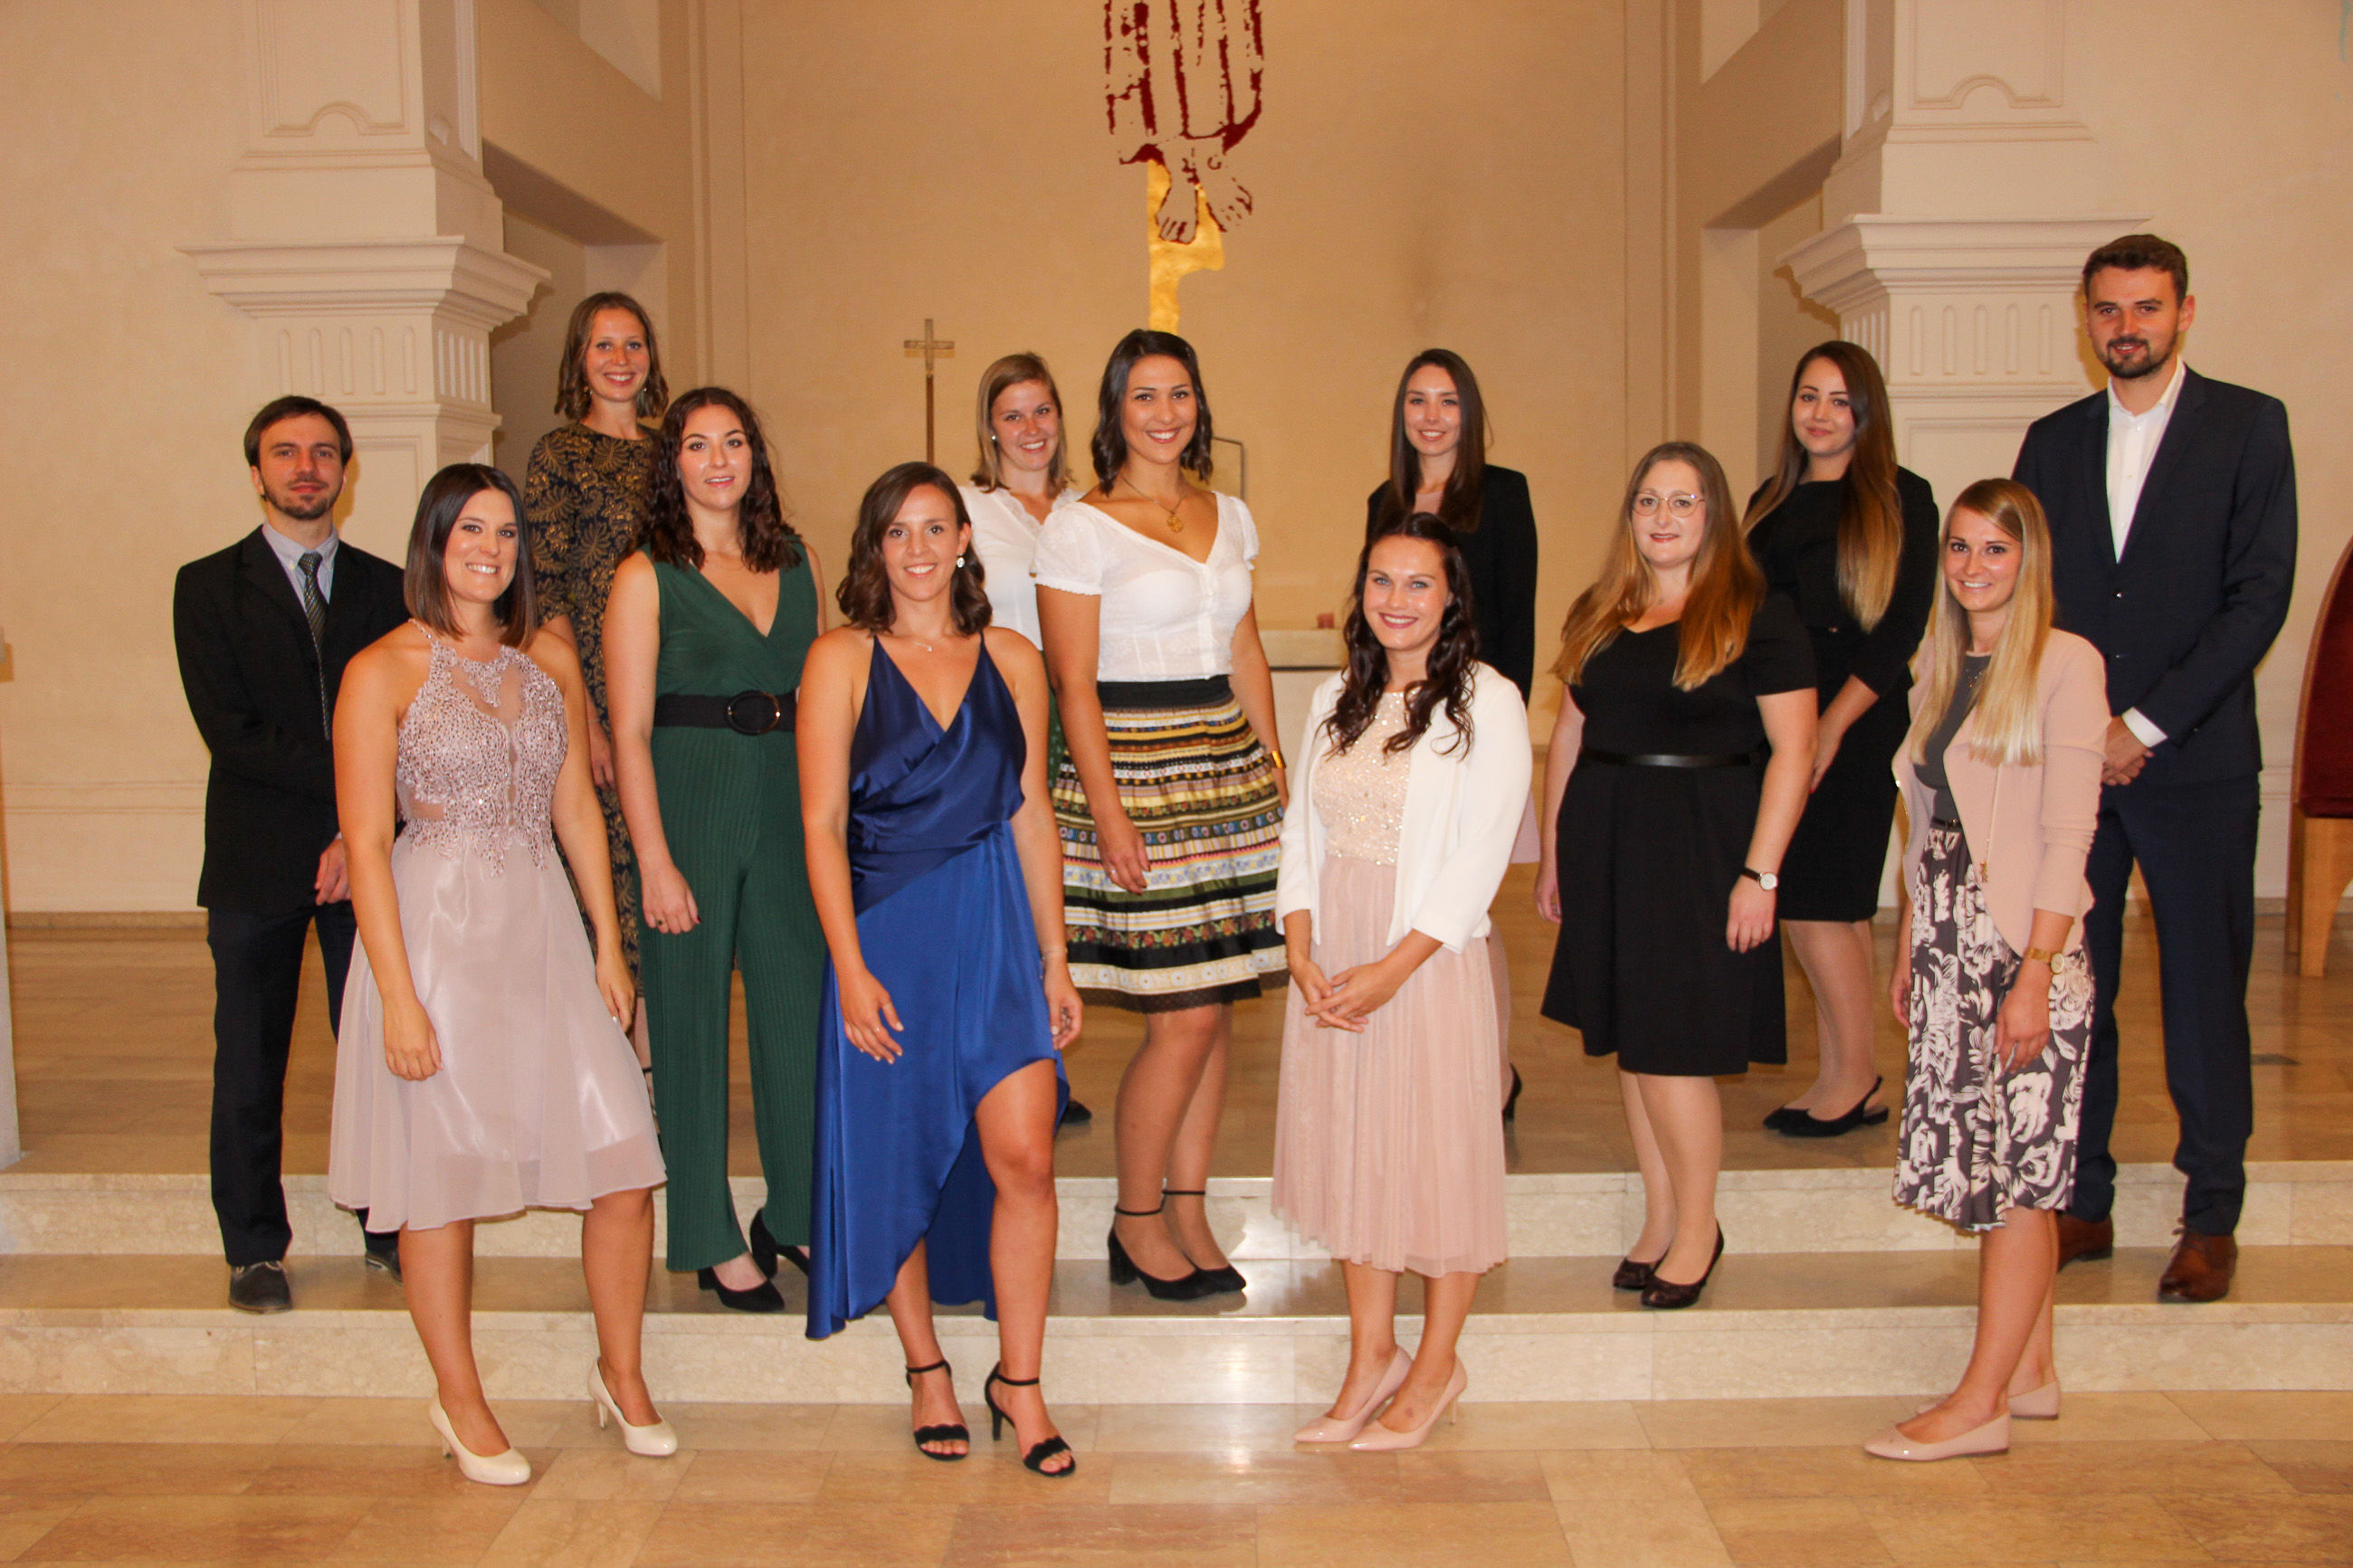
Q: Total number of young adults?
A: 13